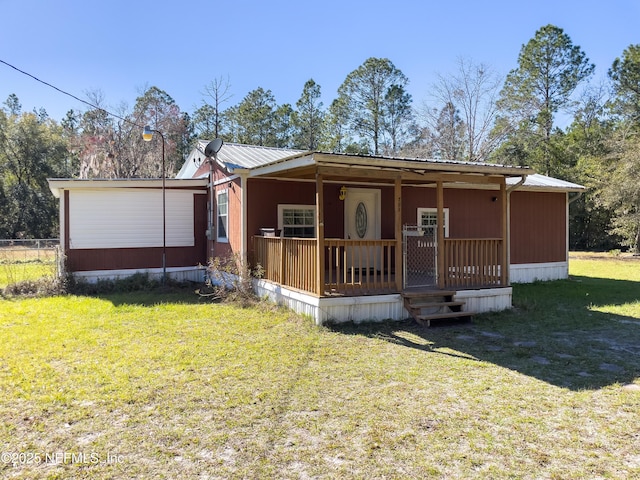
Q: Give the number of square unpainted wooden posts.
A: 4